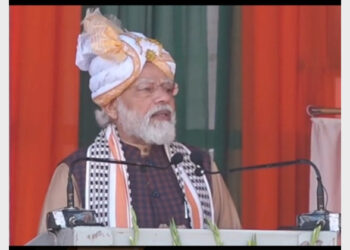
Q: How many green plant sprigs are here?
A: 5